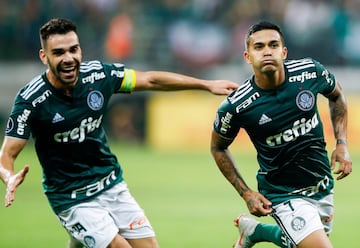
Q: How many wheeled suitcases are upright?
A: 0